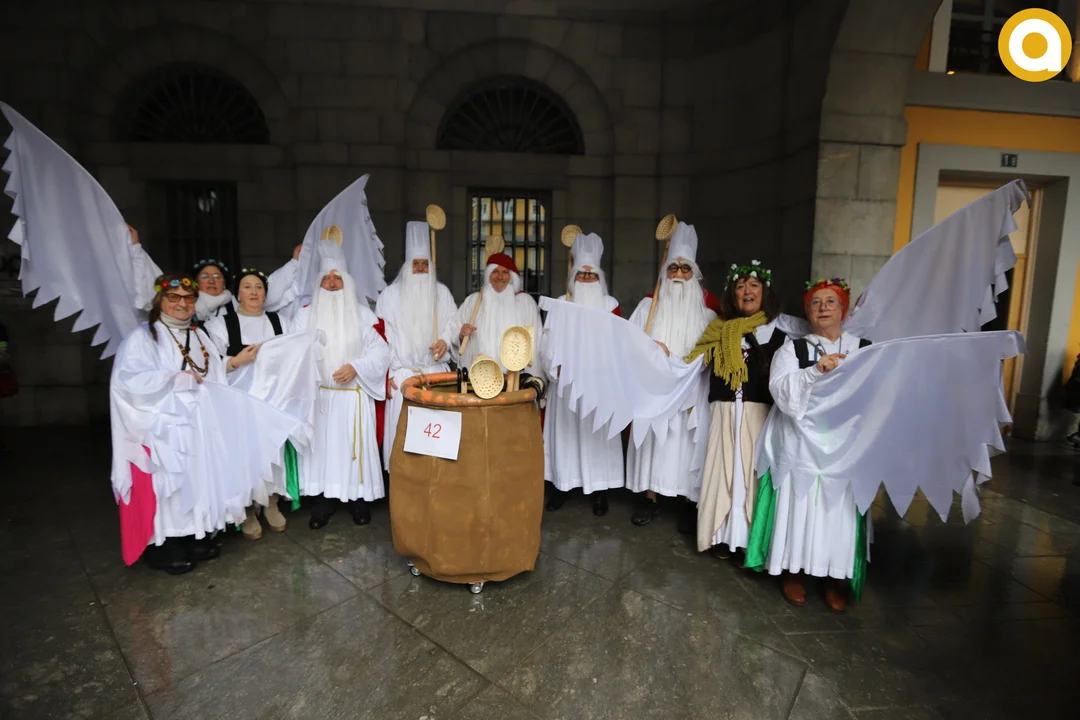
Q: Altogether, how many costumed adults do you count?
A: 10